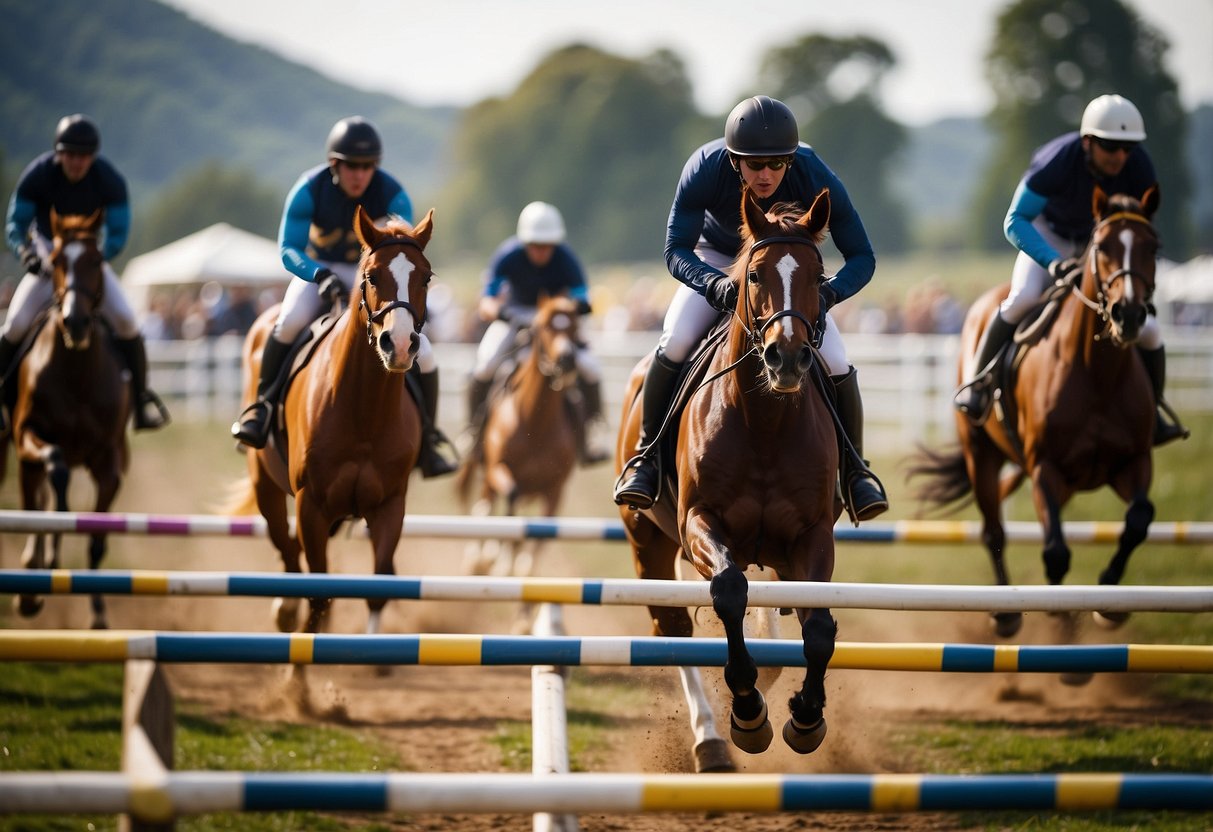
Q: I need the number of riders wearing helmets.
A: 5